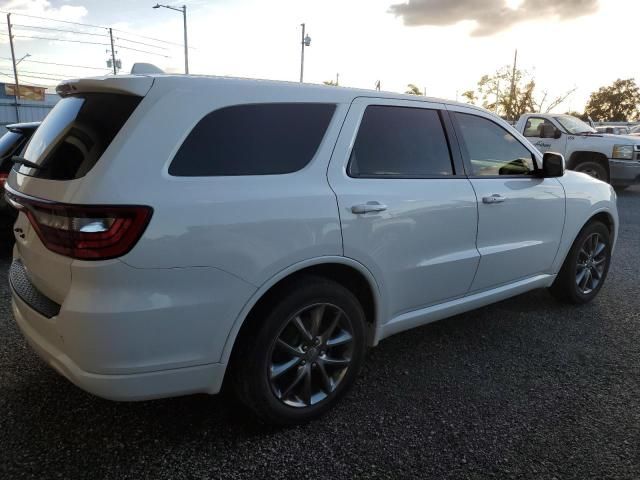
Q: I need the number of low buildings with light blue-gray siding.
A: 1